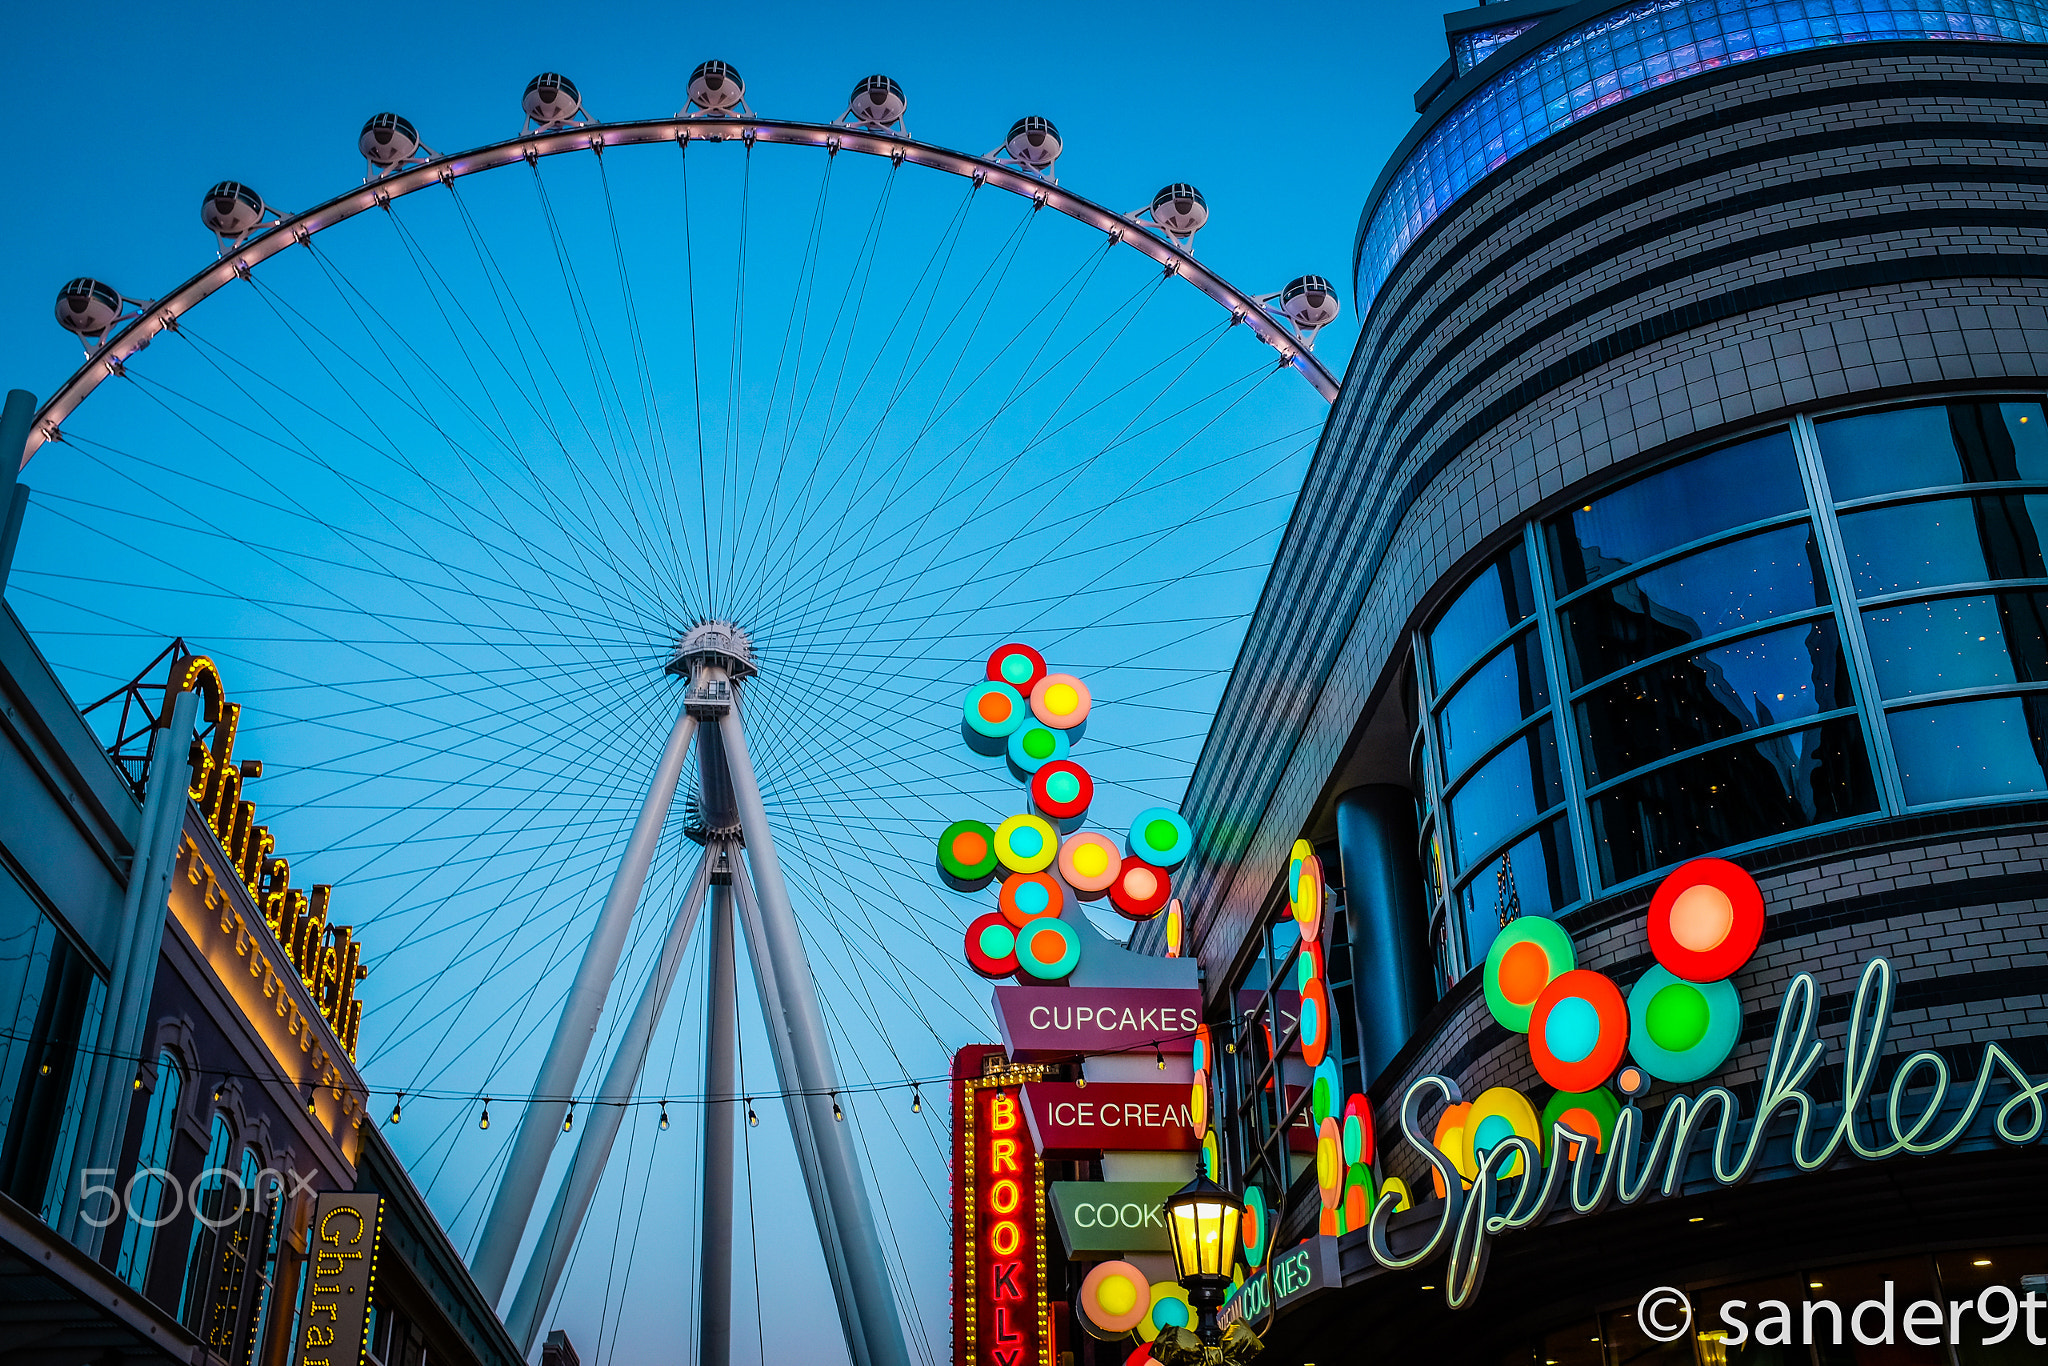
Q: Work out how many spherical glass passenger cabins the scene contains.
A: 9